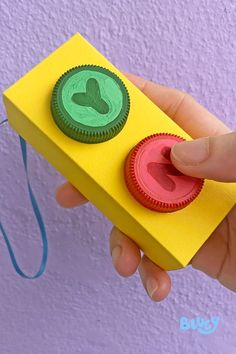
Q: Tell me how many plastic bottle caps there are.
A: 2